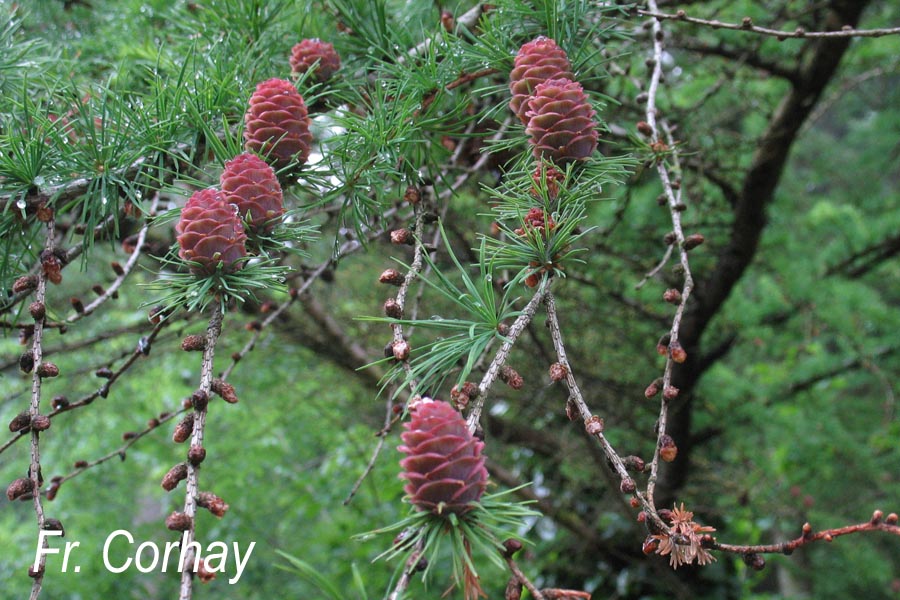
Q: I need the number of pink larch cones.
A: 7